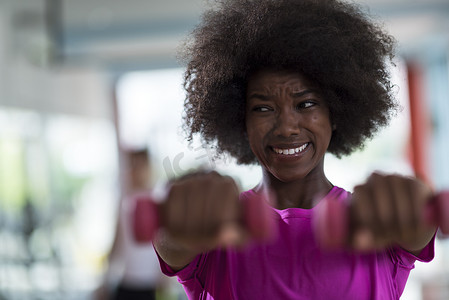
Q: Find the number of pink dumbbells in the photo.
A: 2